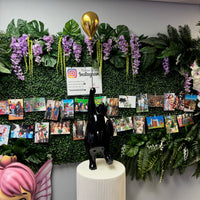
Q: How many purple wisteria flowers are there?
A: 11